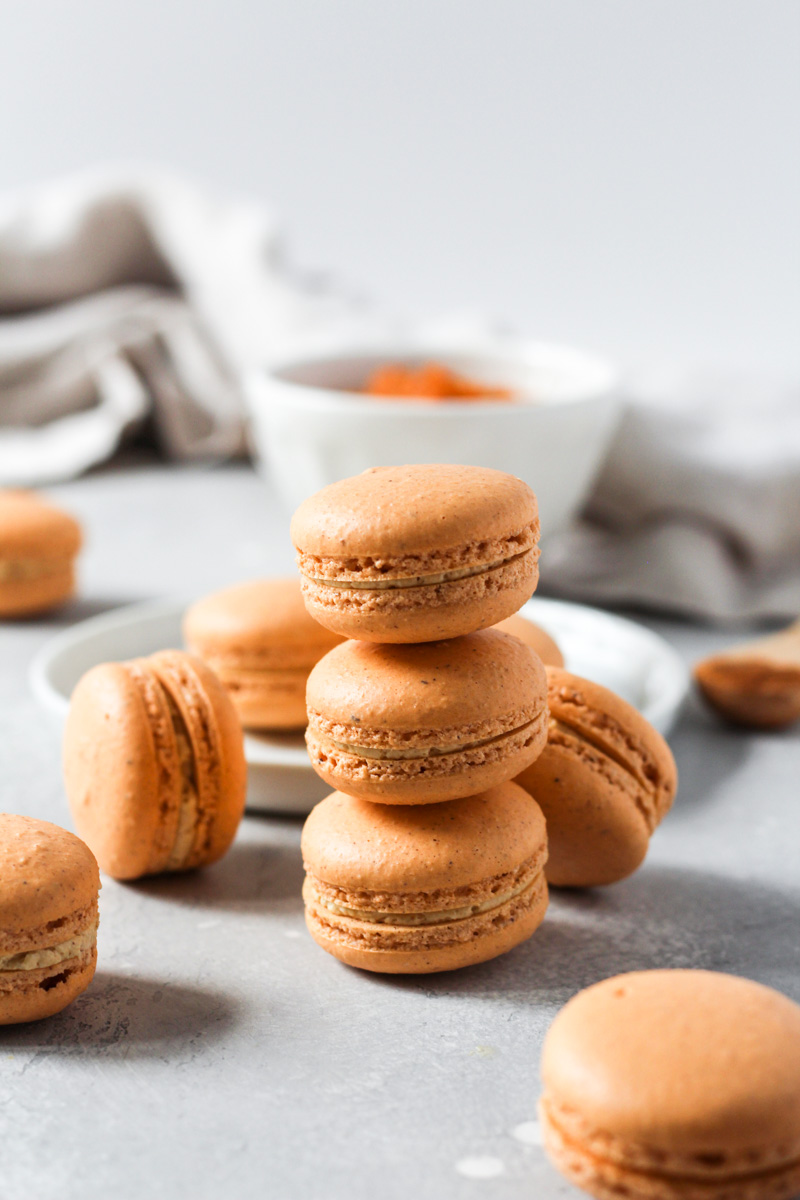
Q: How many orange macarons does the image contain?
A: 10